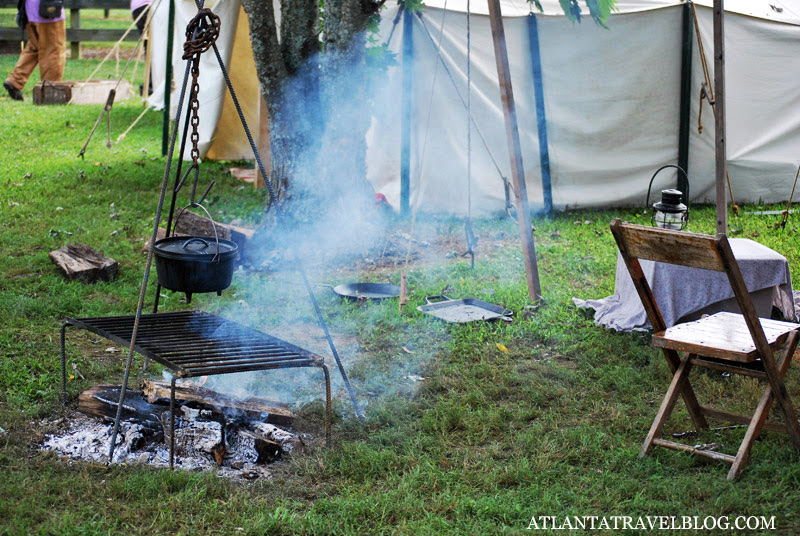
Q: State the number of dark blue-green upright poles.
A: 4